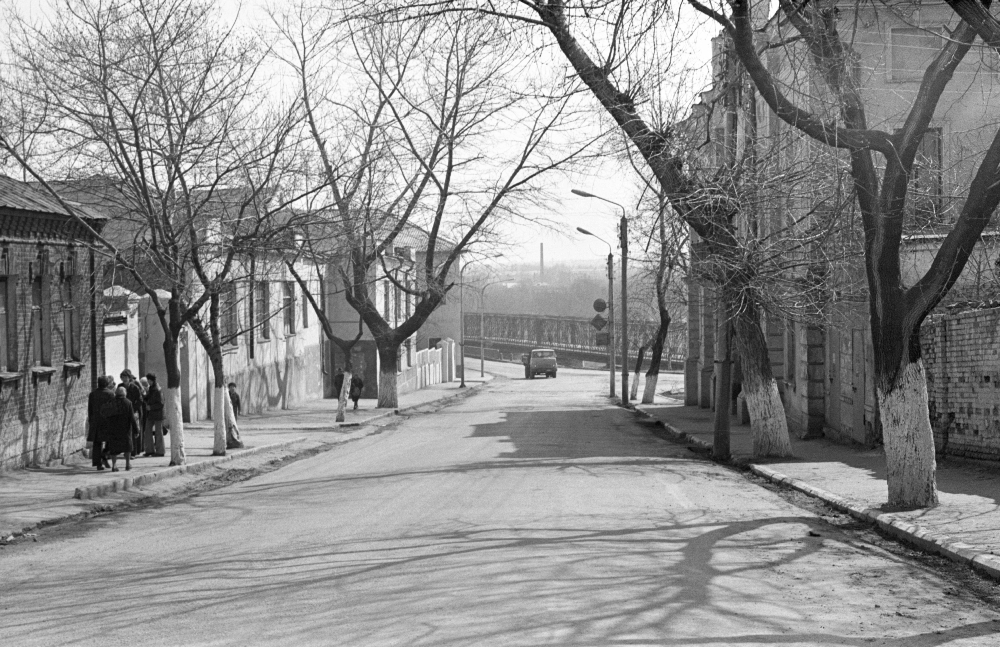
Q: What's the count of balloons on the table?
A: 0